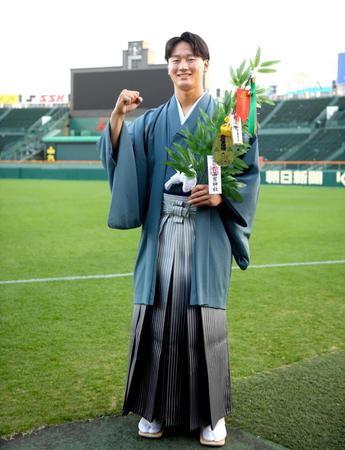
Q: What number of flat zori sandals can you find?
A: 2